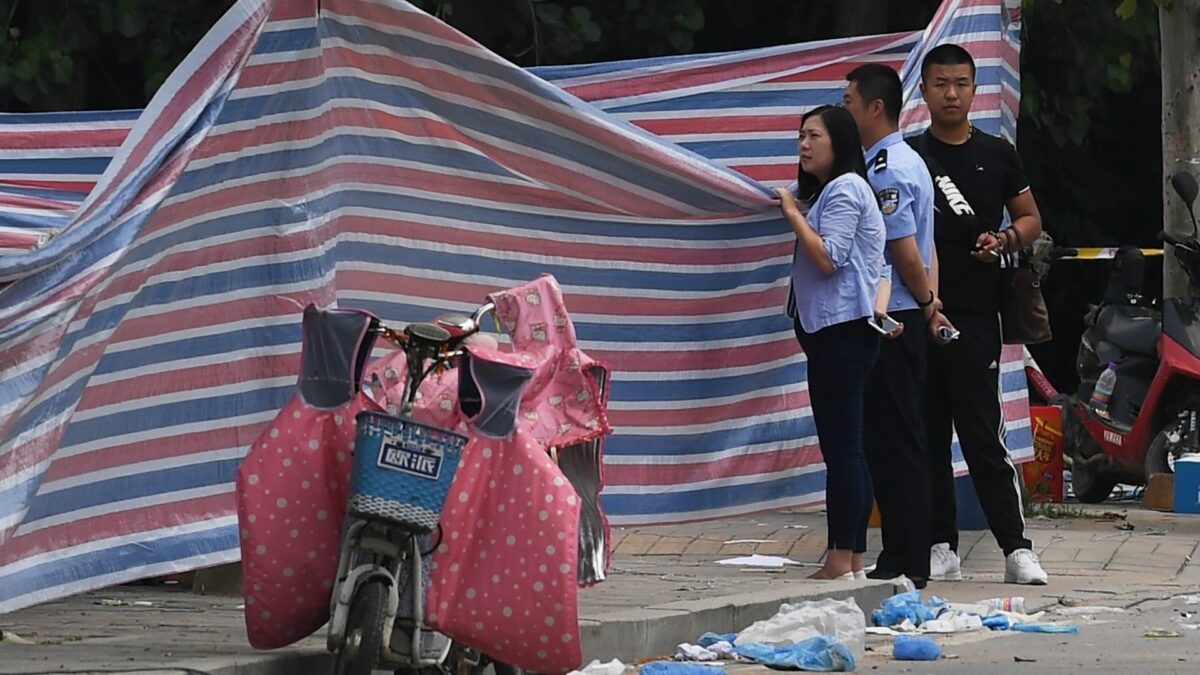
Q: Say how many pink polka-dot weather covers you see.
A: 2